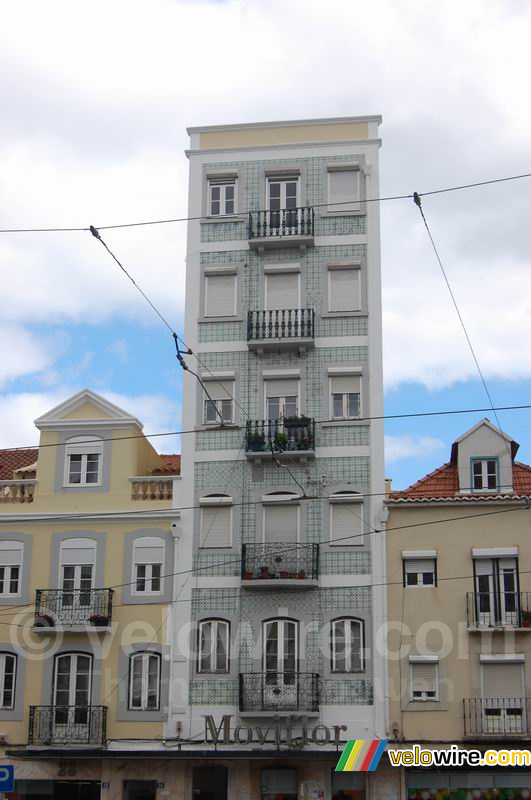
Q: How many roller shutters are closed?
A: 7